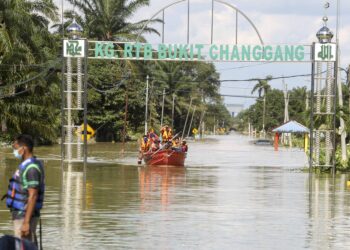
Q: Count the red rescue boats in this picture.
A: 1